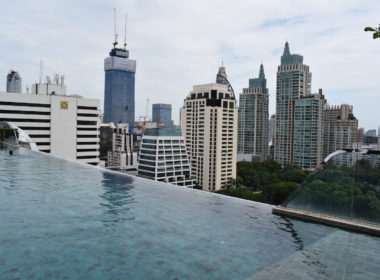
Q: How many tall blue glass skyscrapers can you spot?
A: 1